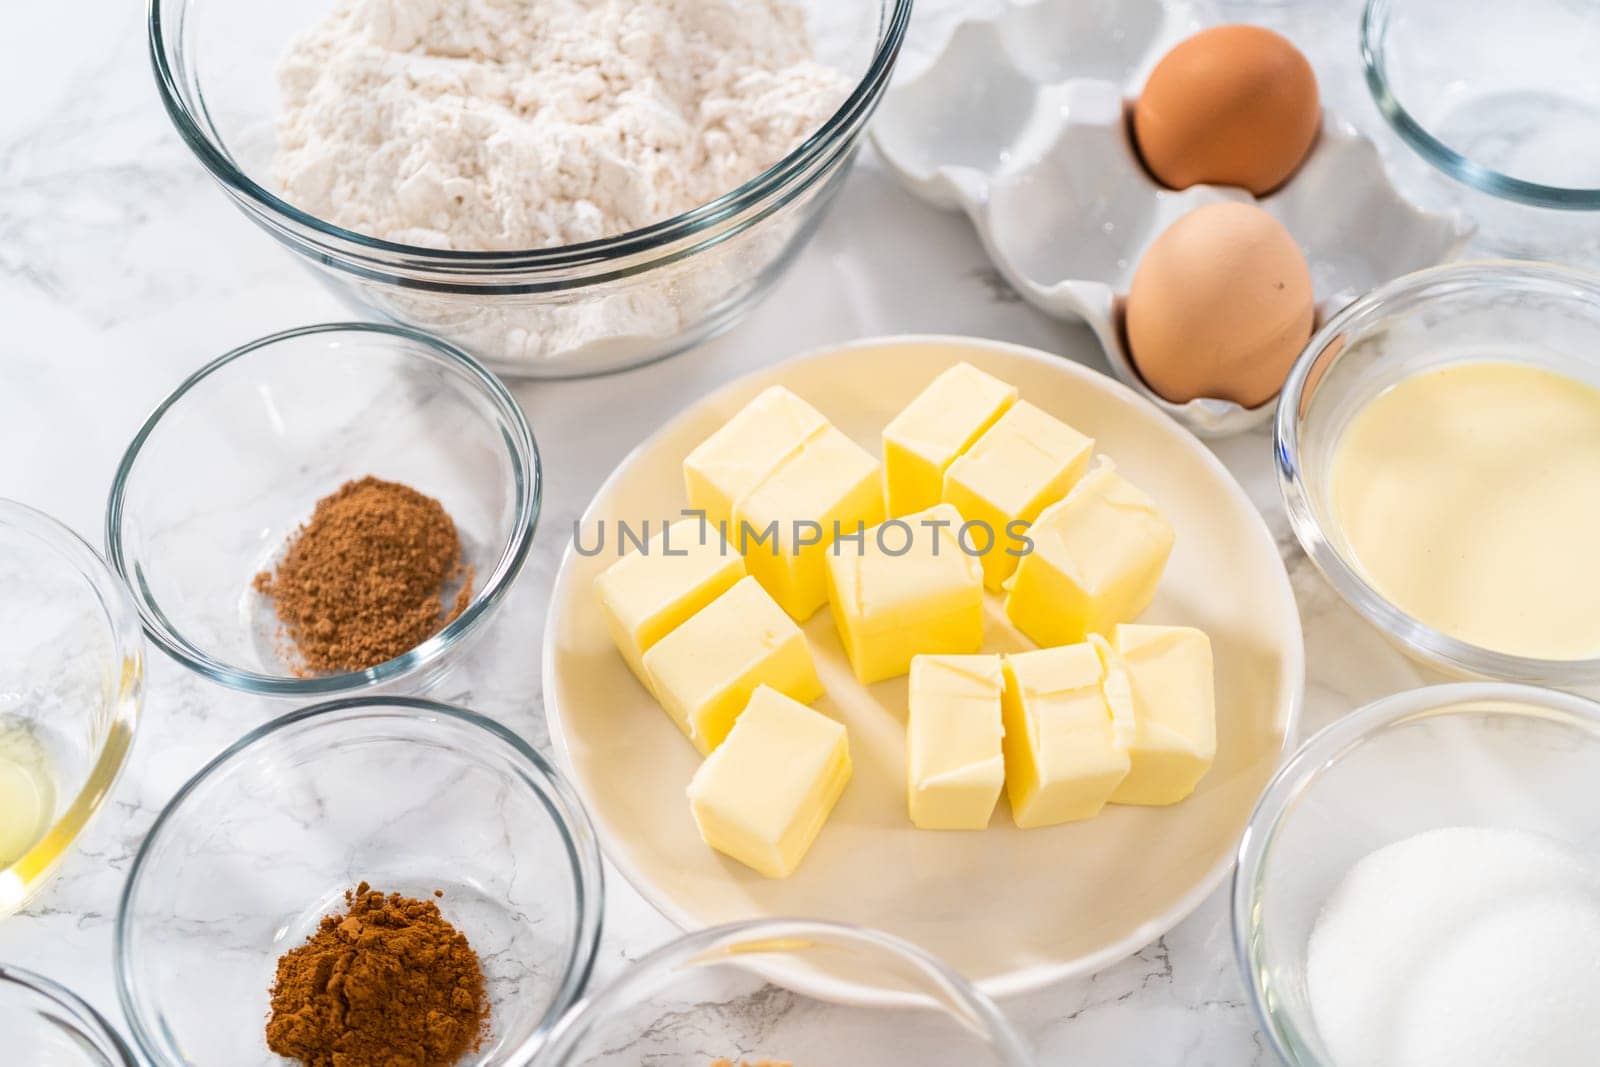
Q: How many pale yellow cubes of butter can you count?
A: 12